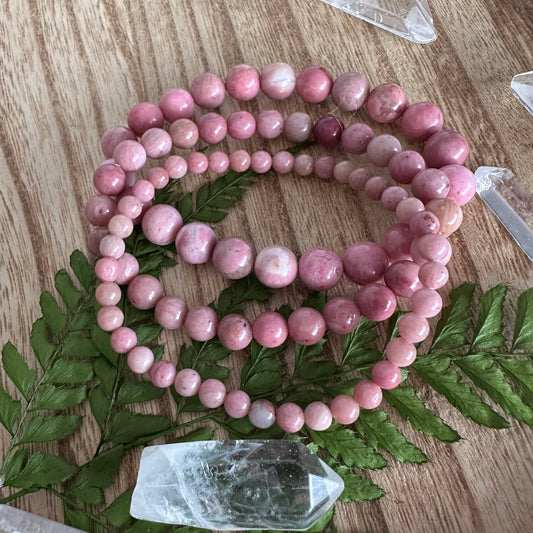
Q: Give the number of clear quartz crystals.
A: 5